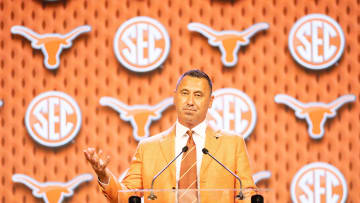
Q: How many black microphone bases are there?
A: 2